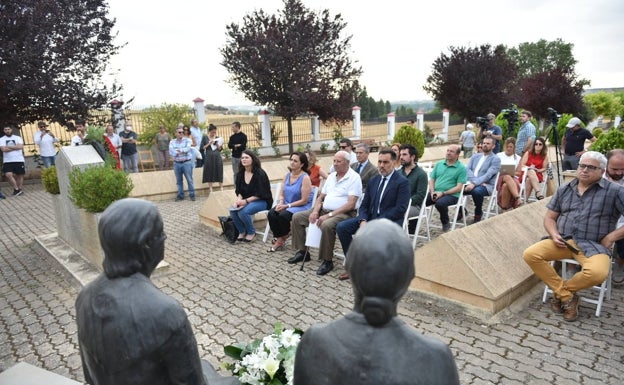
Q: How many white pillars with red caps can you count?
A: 7